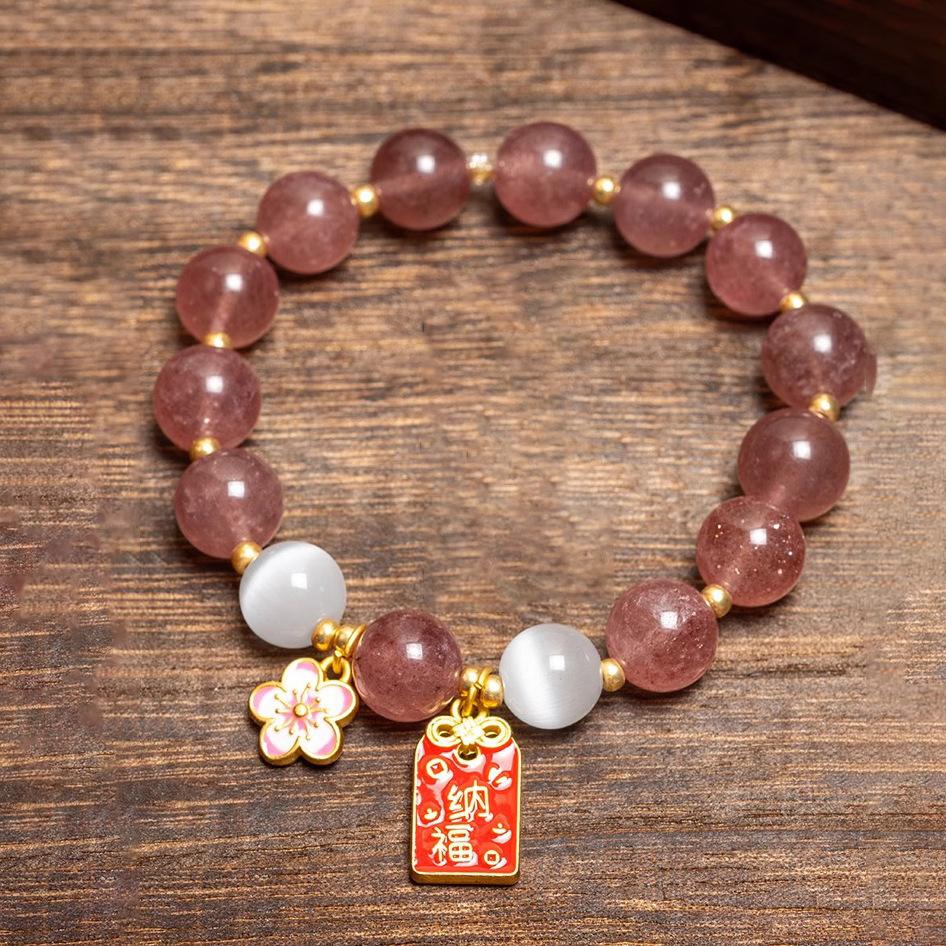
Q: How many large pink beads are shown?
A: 13